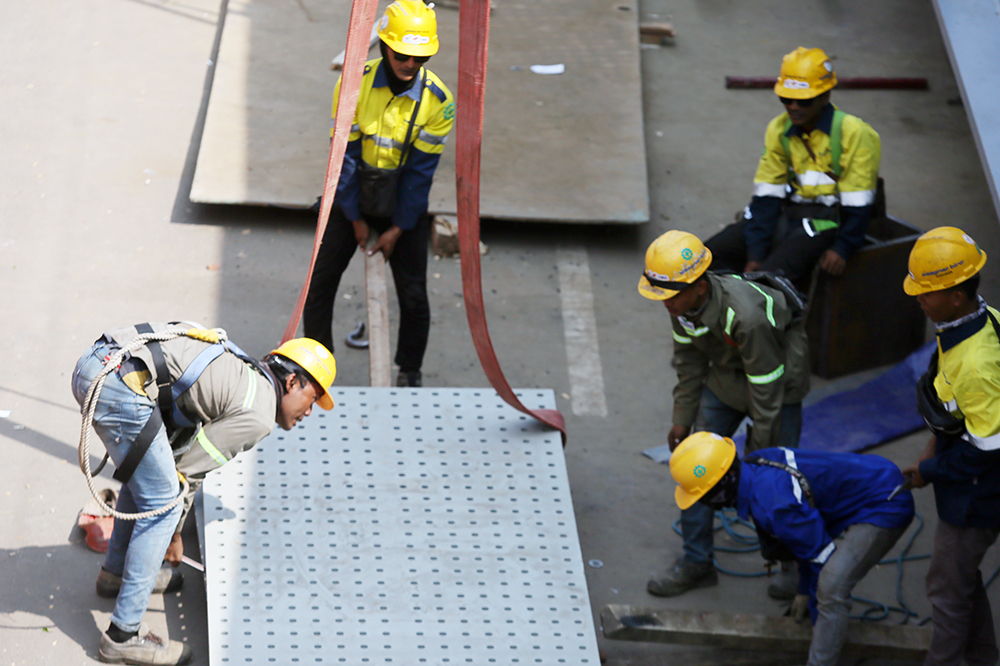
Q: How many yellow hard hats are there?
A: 6